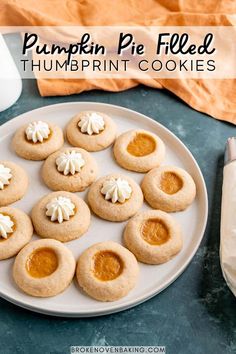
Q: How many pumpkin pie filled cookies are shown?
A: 12